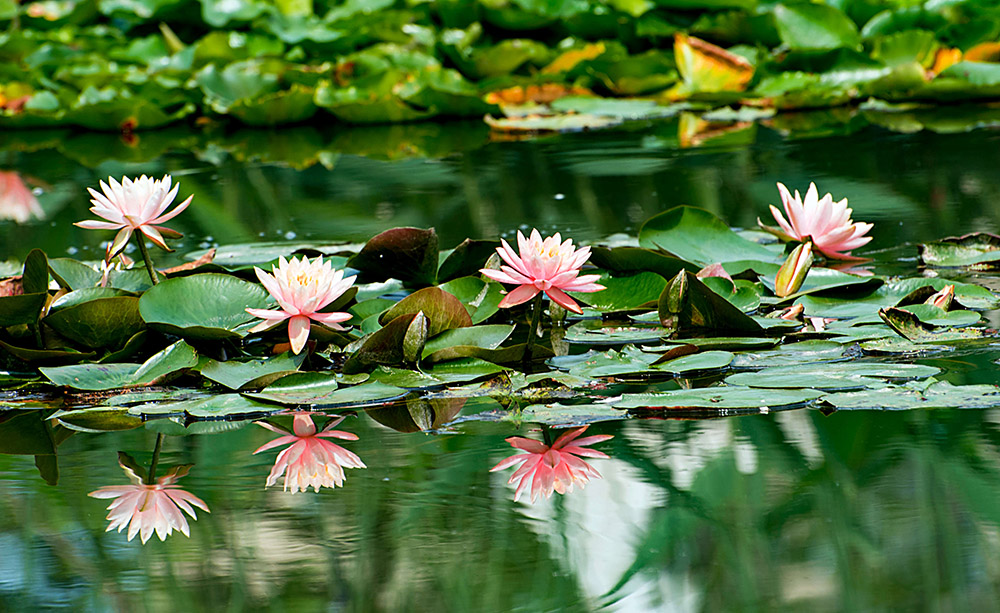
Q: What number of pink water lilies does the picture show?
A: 4